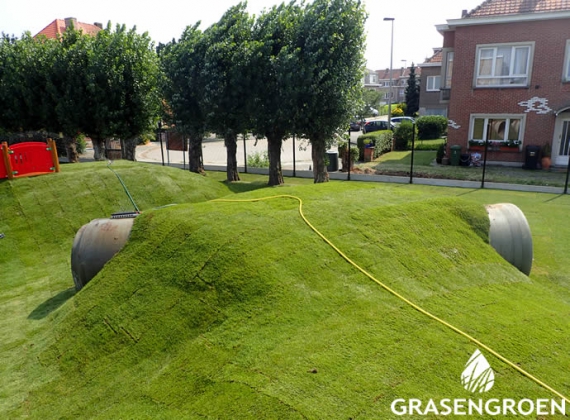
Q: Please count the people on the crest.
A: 0